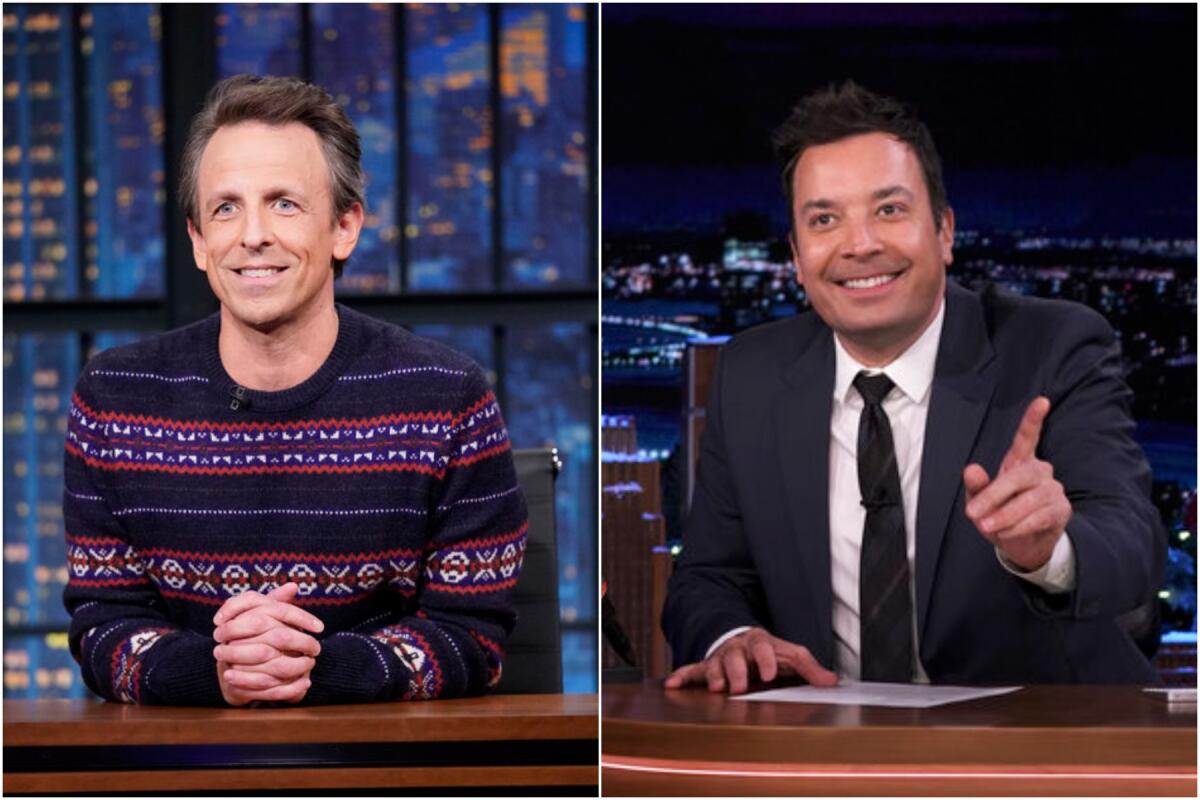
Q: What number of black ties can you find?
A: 1